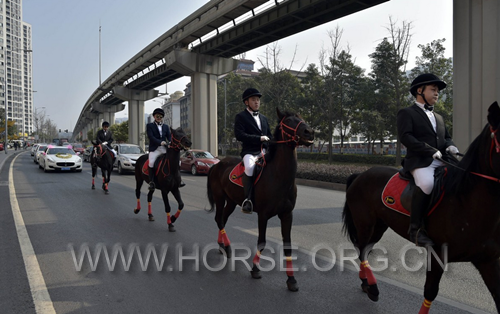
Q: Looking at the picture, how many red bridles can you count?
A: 4